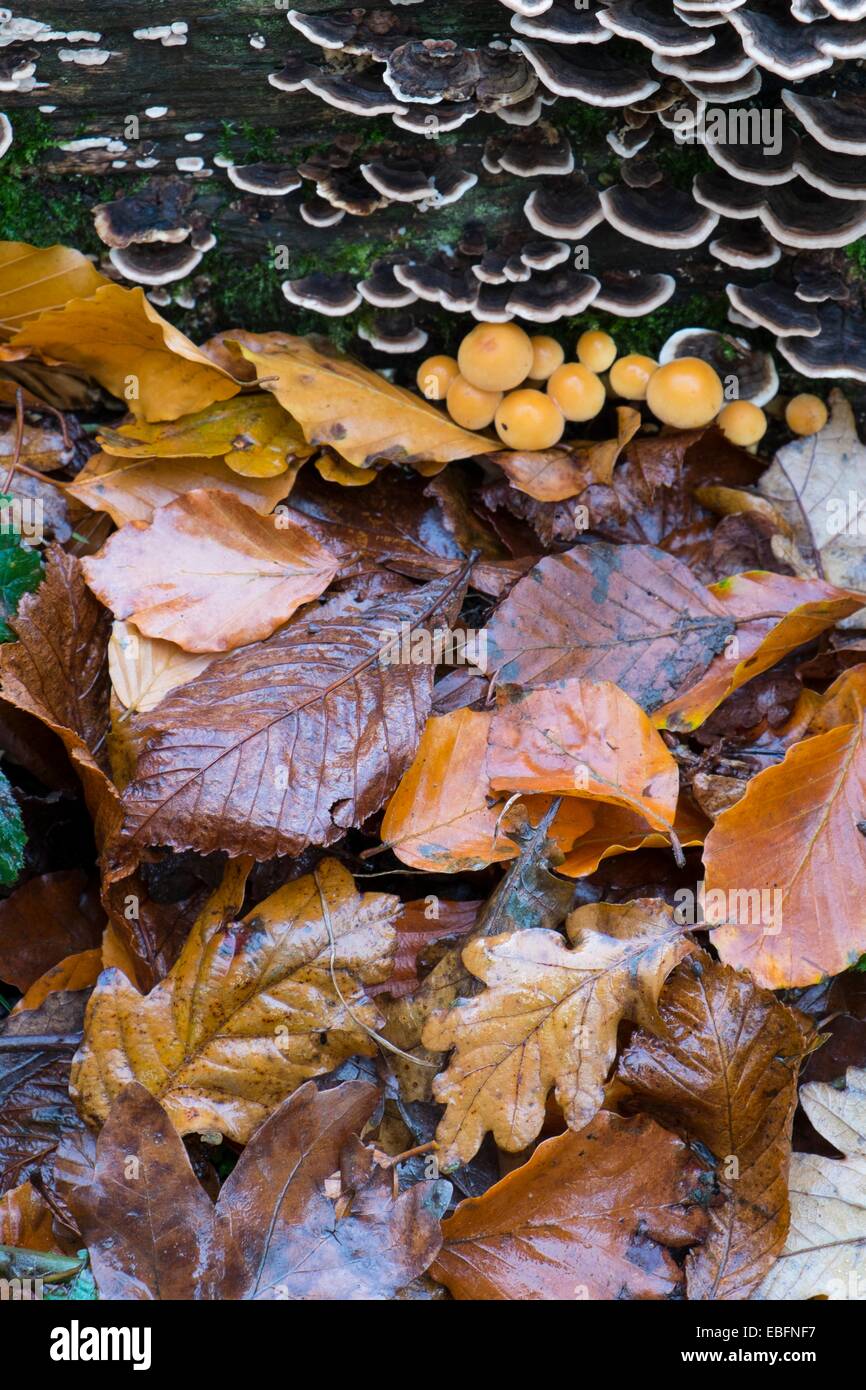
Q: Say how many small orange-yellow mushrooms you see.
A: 11